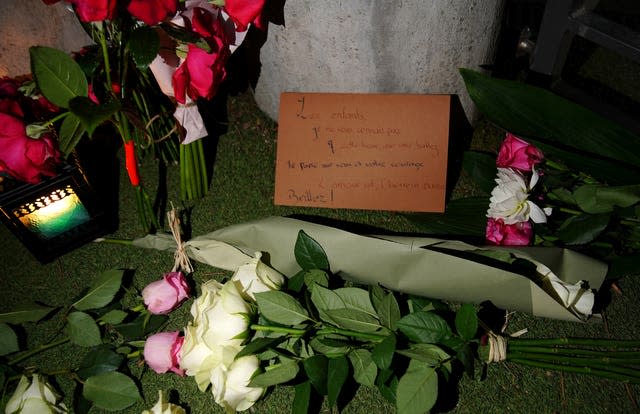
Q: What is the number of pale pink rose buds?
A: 2